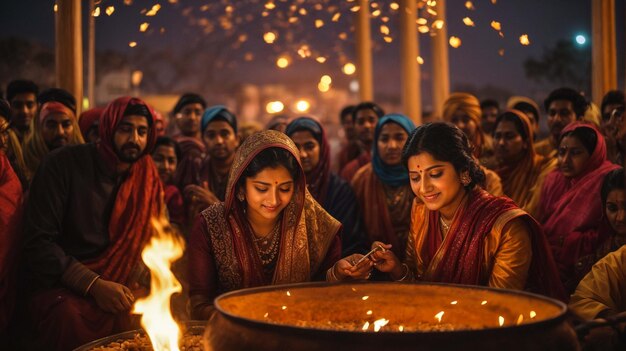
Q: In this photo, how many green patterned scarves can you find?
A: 0